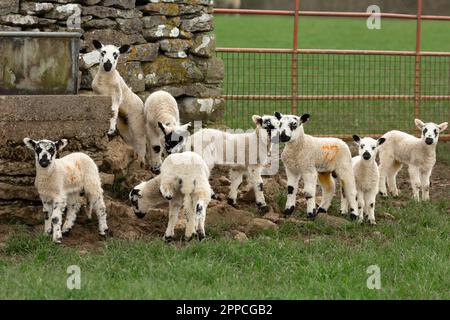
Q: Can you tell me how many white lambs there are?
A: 8